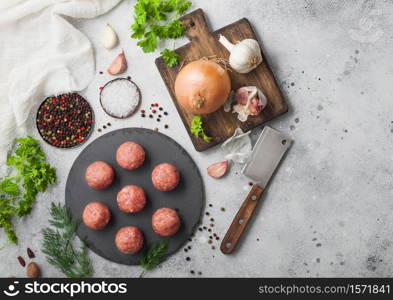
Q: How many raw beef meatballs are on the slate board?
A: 7